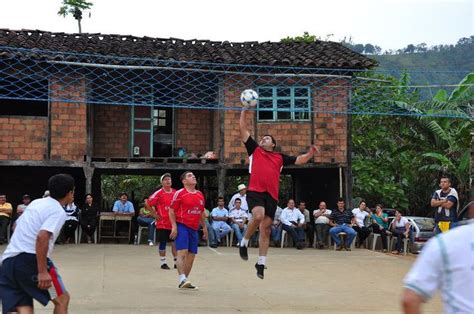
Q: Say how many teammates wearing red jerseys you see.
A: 3